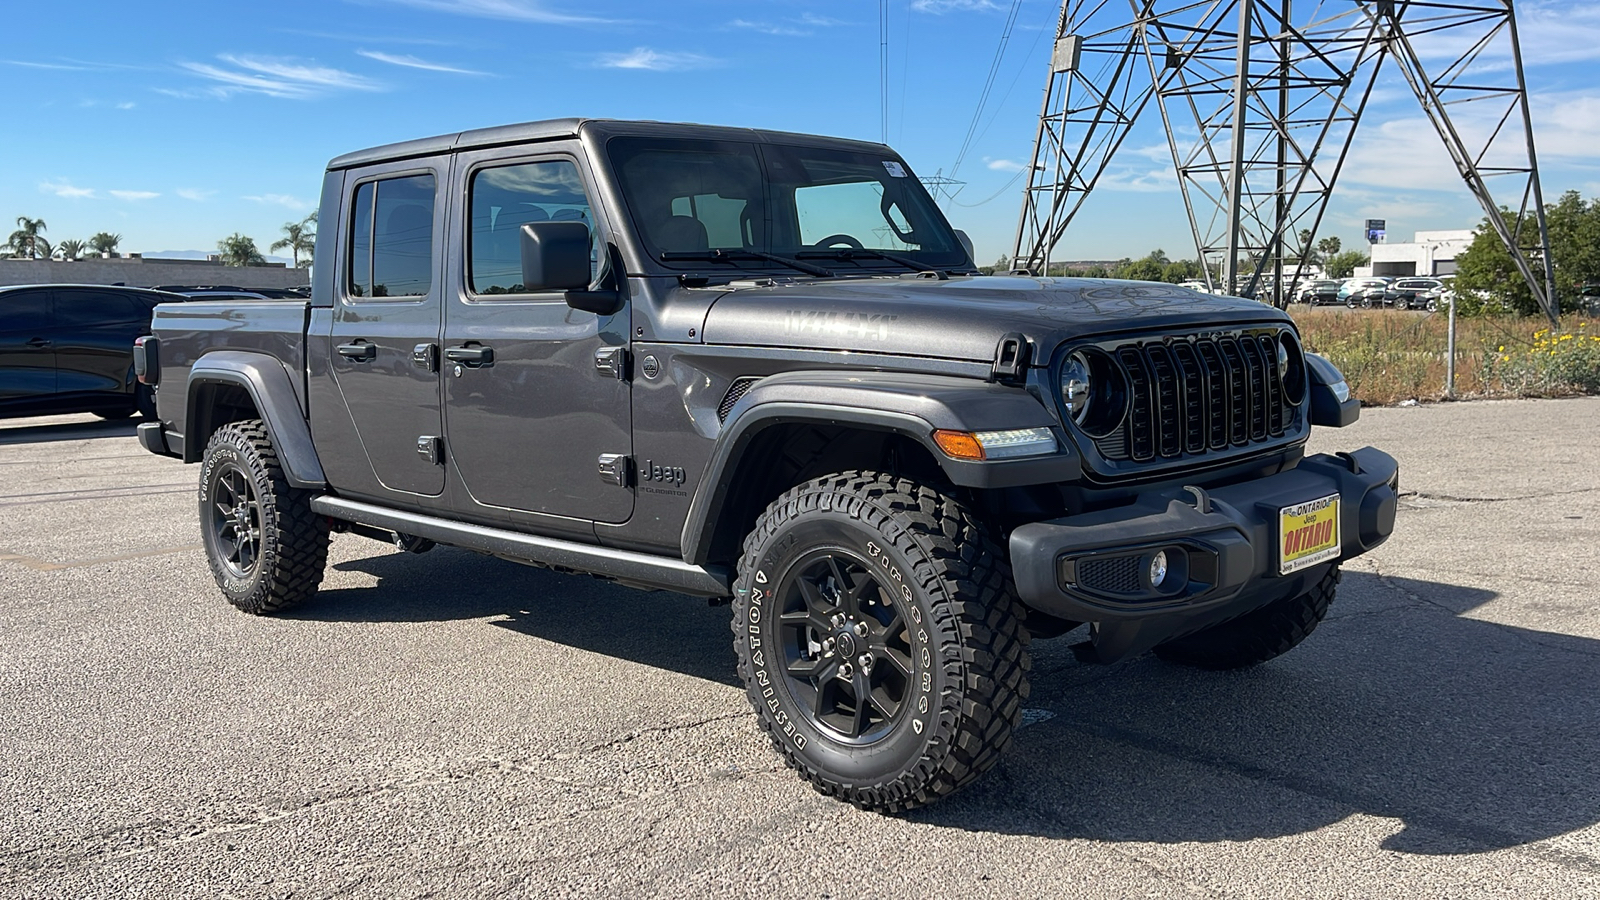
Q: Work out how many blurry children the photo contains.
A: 0